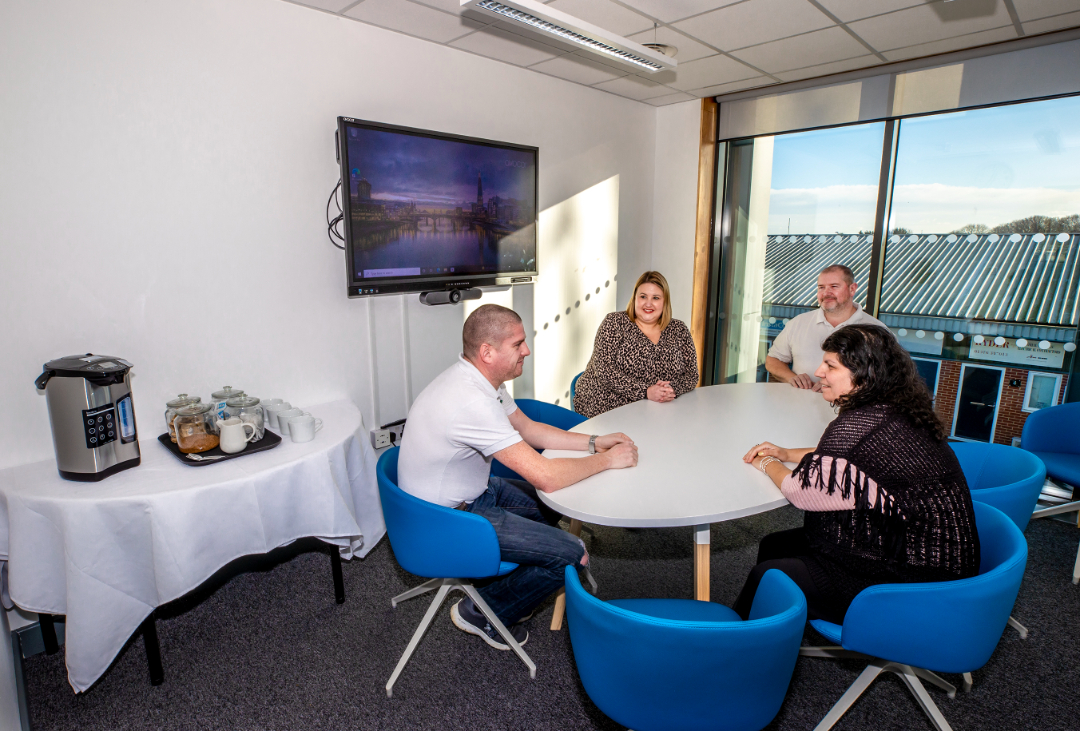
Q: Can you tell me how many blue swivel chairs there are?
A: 7